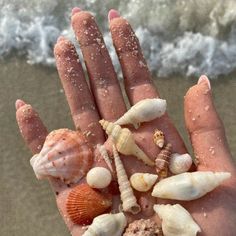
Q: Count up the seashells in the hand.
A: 14